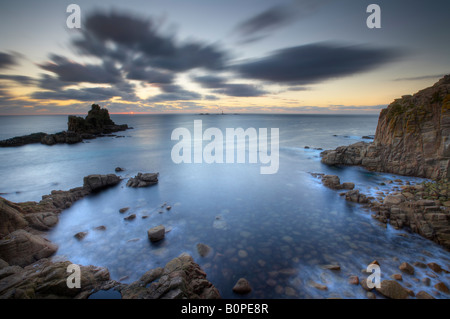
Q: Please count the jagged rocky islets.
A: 1